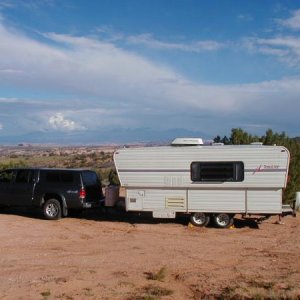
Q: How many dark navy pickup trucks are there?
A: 1